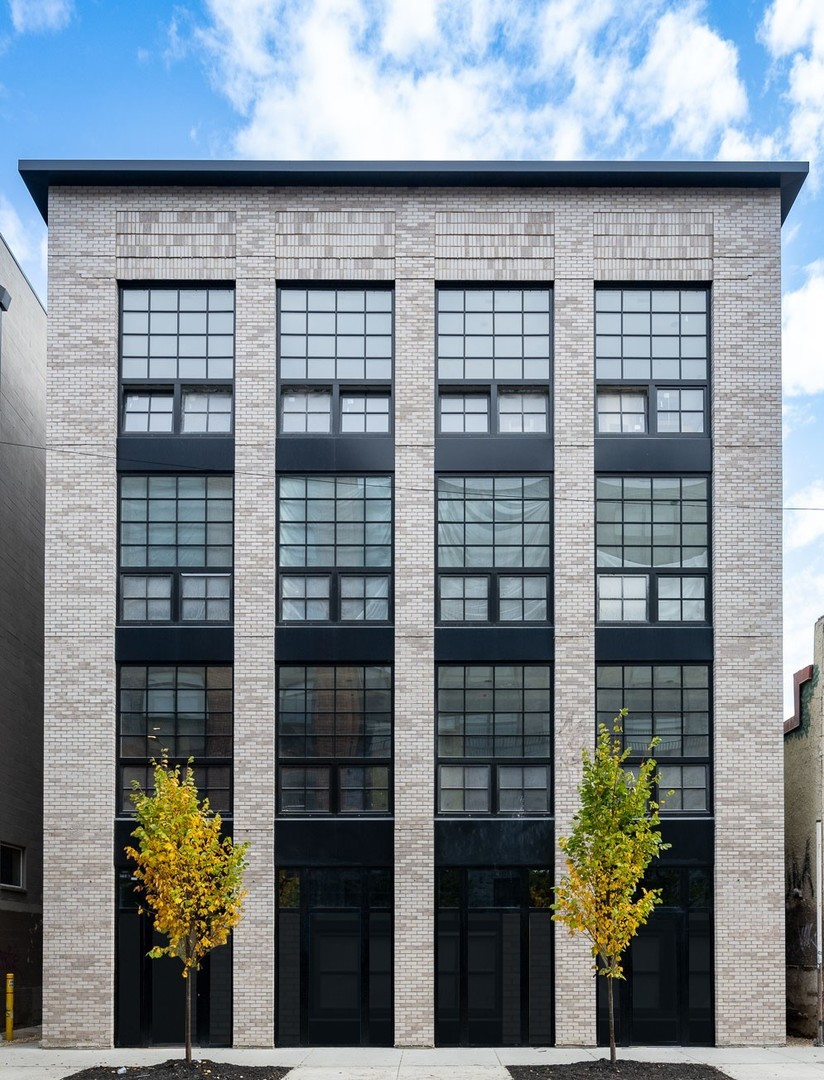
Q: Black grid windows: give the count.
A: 12